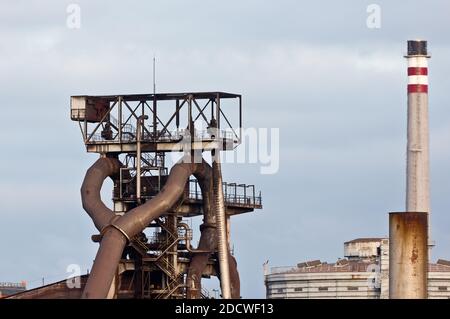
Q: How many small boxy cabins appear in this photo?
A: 1